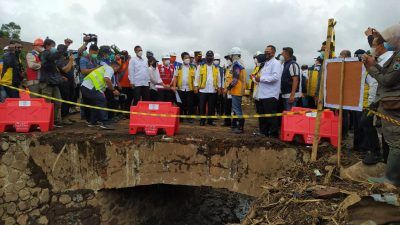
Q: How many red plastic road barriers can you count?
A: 3